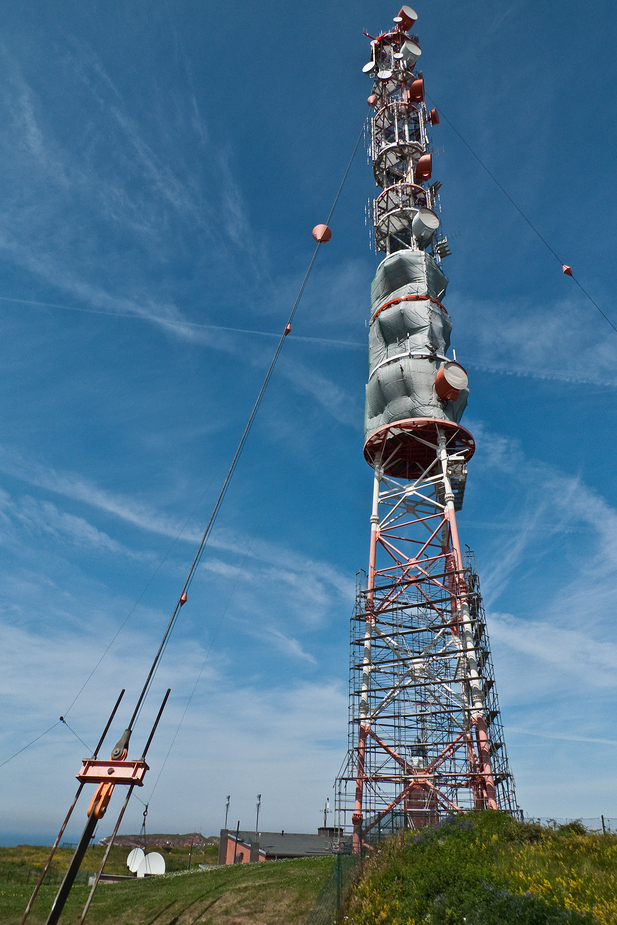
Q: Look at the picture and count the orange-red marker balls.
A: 4